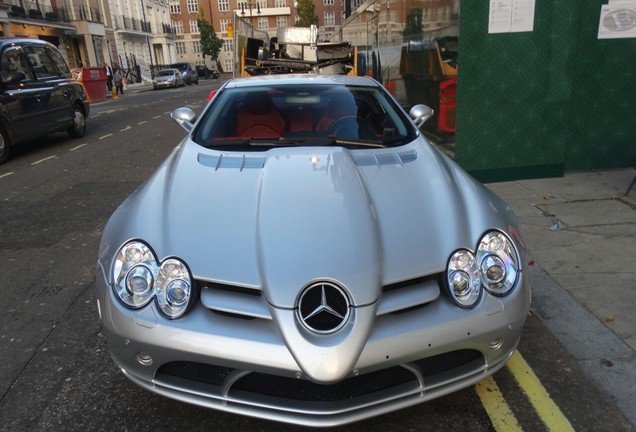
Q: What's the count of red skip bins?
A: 1